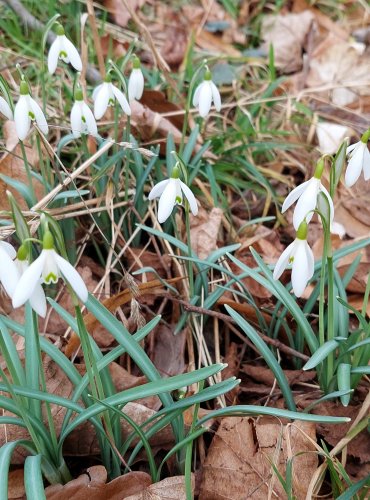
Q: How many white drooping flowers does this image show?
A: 13